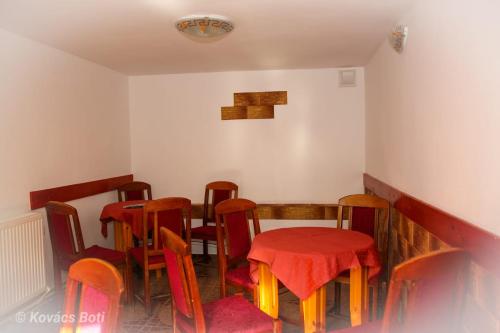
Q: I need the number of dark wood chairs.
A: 9